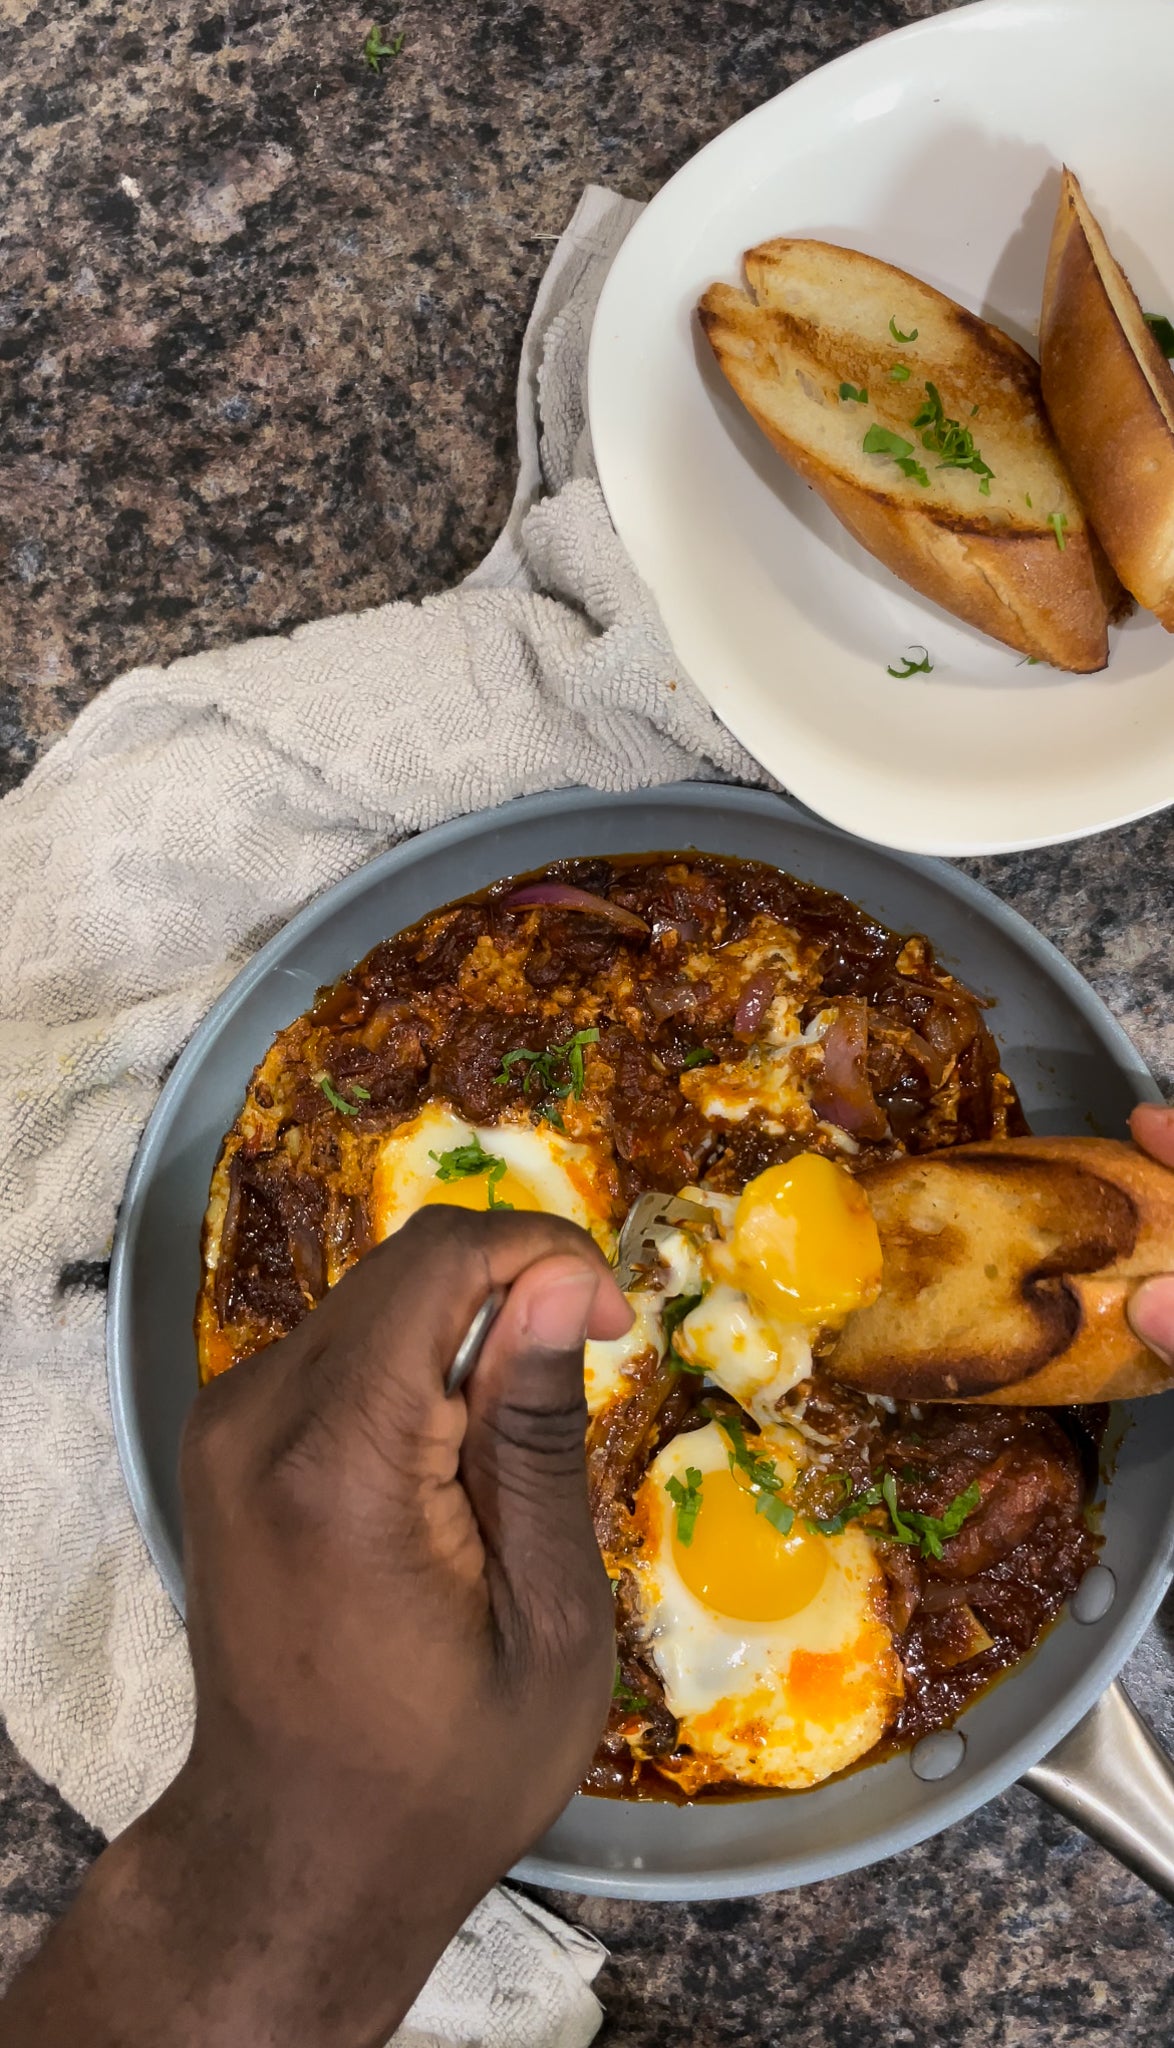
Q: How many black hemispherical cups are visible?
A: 0